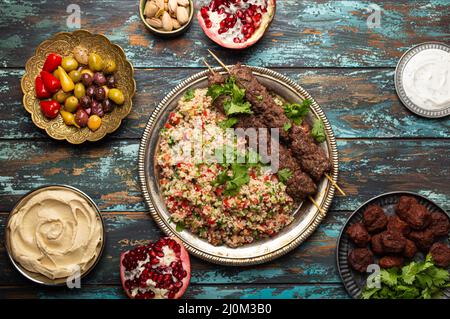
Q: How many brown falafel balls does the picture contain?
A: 13